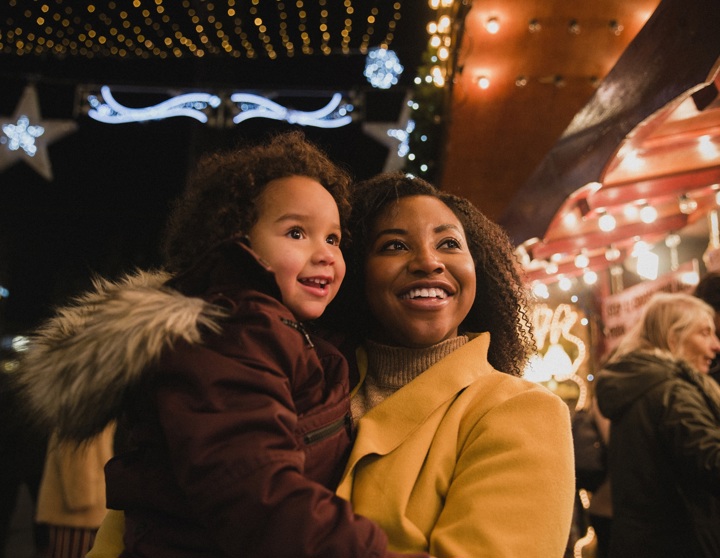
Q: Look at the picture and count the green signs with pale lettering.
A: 0